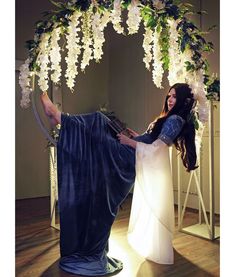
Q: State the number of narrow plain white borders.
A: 2